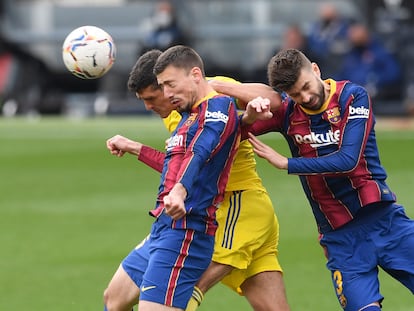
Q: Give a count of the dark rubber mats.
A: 0